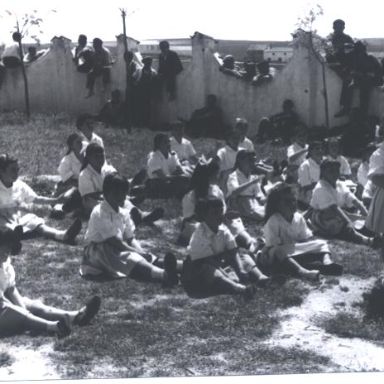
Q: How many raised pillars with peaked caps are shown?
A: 4